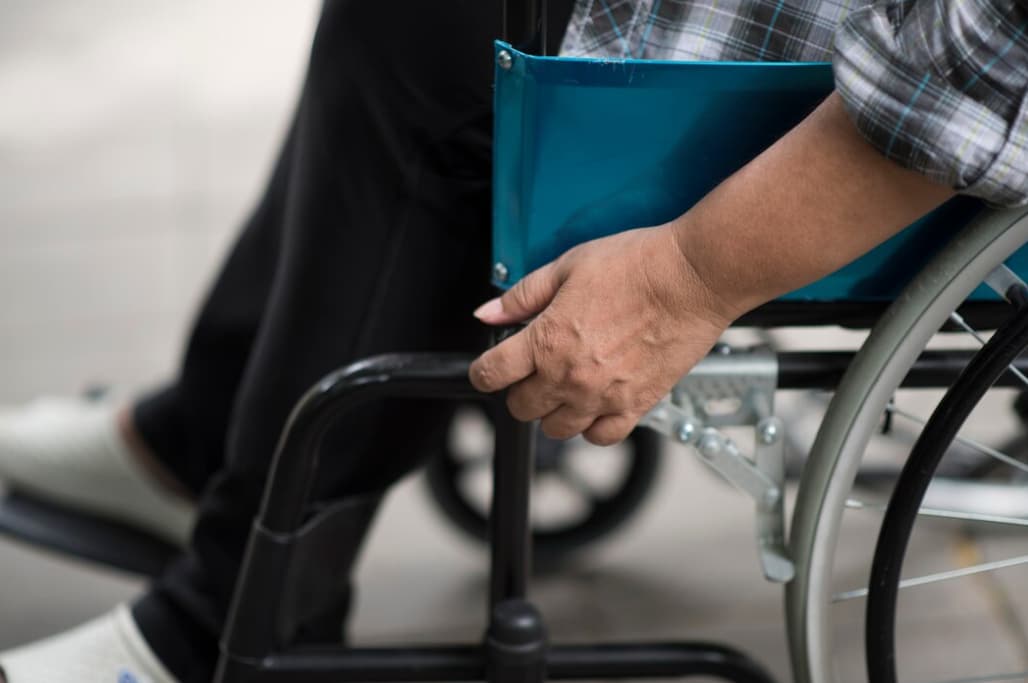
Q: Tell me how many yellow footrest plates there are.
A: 0